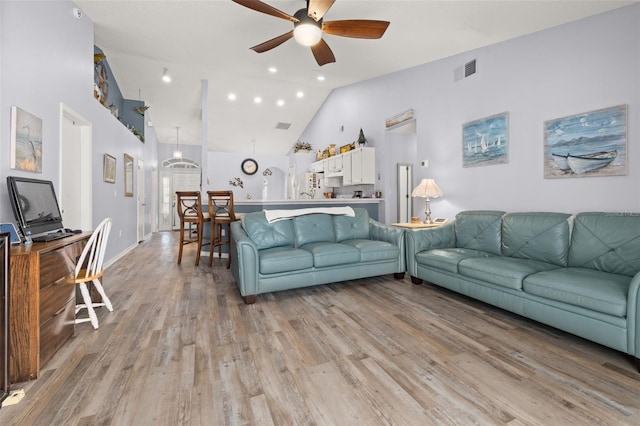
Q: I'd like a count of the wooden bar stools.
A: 2